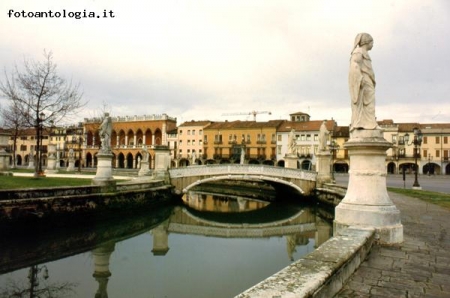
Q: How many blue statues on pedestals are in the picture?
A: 0